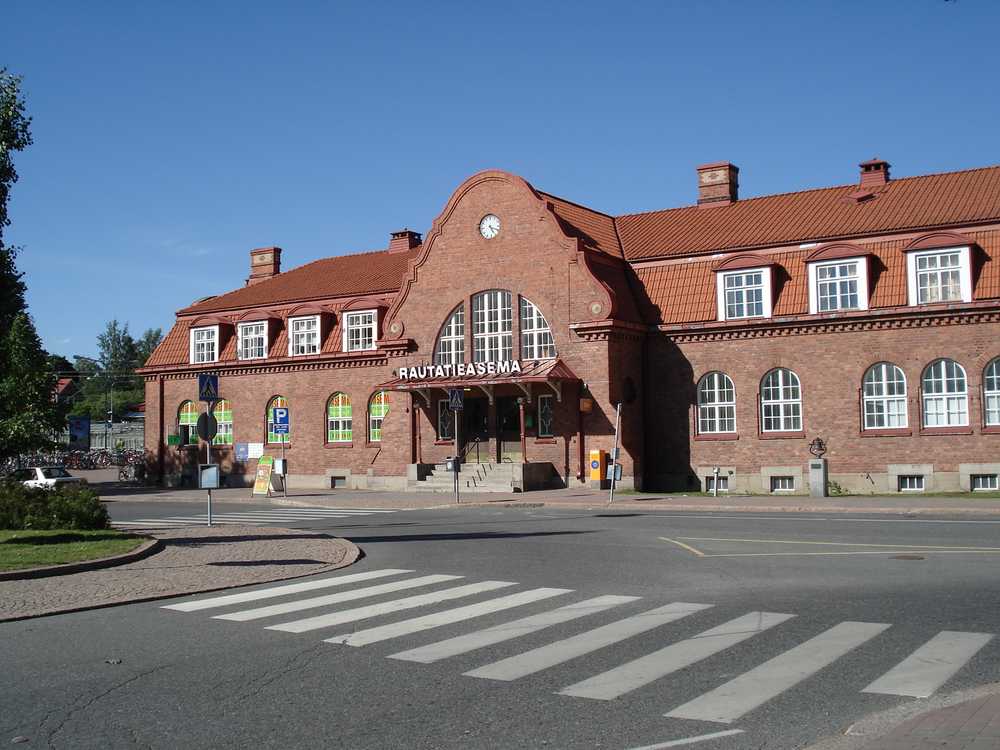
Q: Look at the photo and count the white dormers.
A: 7